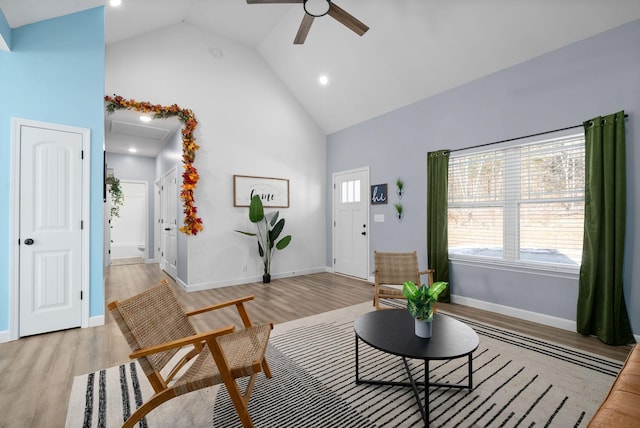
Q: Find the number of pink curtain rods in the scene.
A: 0